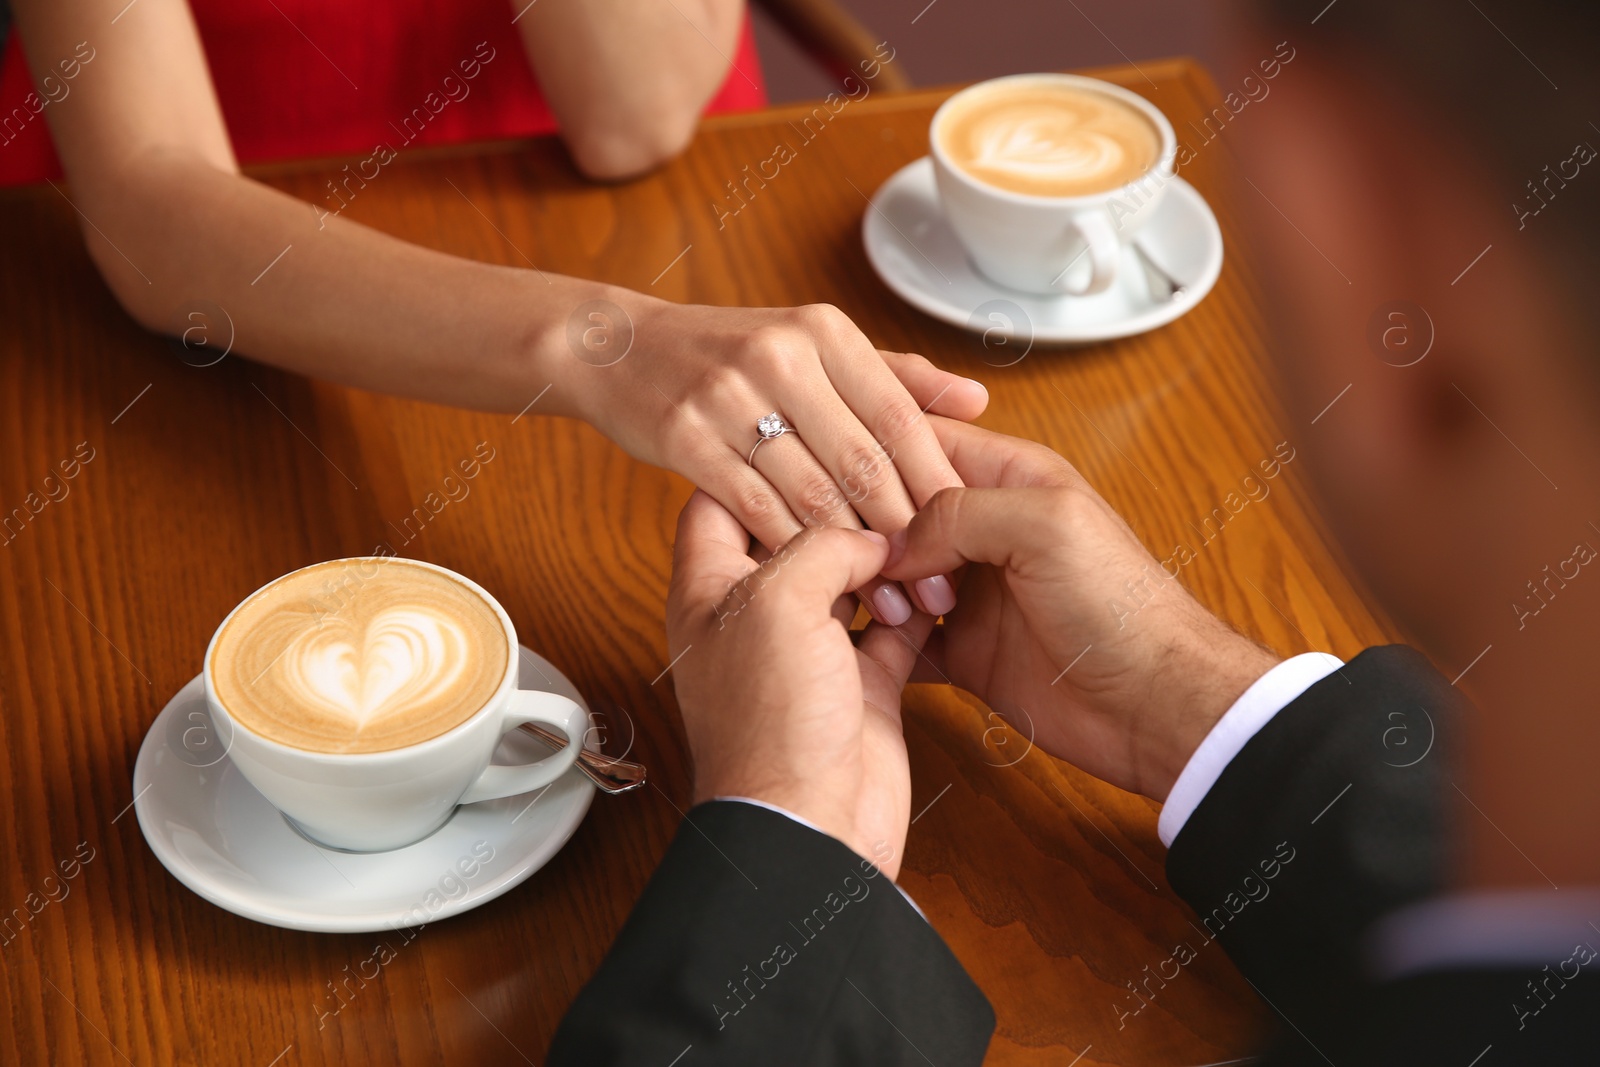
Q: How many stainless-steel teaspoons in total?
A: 2